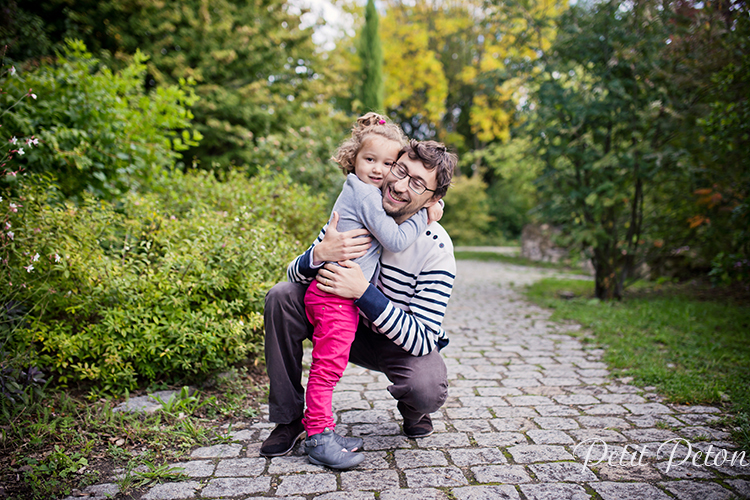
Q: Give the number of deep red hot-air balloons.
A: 0